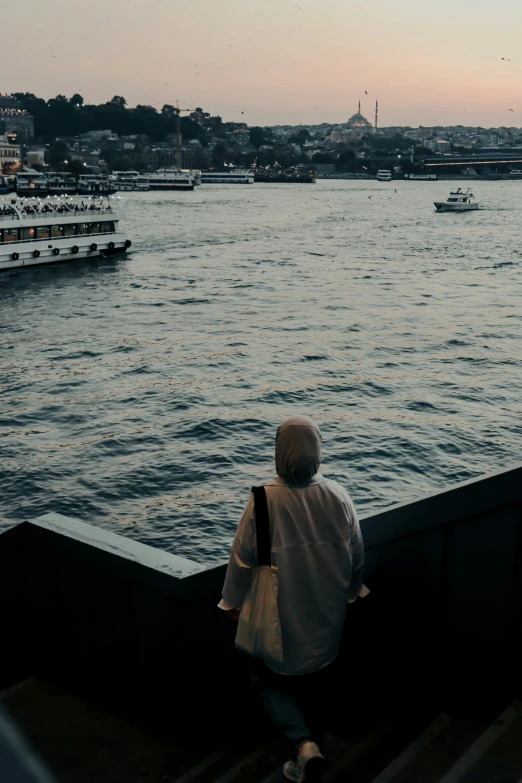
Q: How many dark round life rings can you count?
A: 7